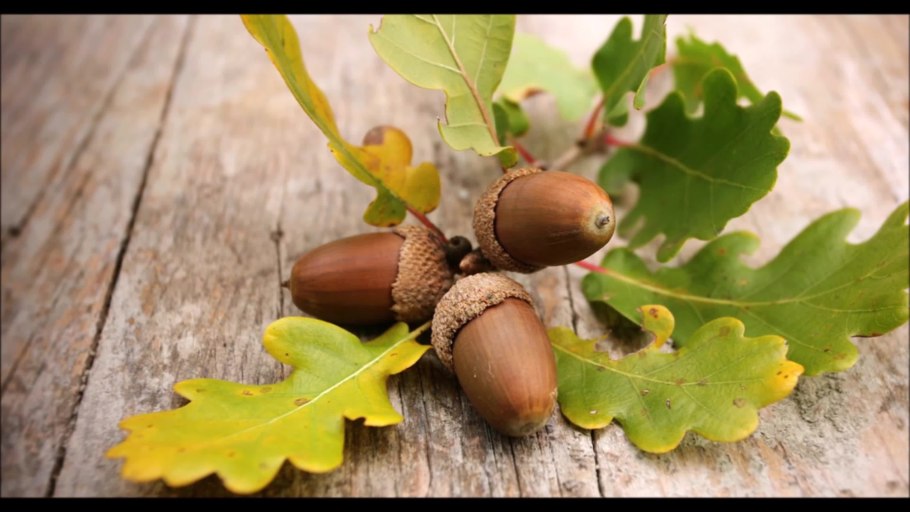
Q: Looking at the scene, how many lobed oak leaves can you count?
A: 9